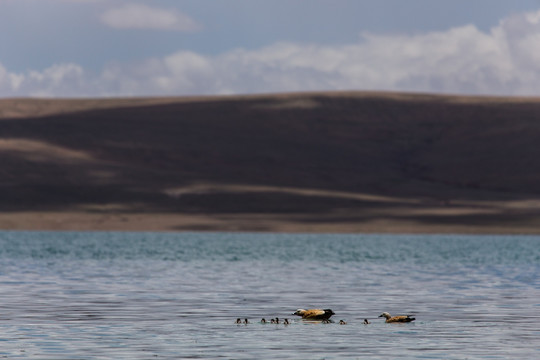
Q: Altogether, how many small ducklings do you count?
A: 8